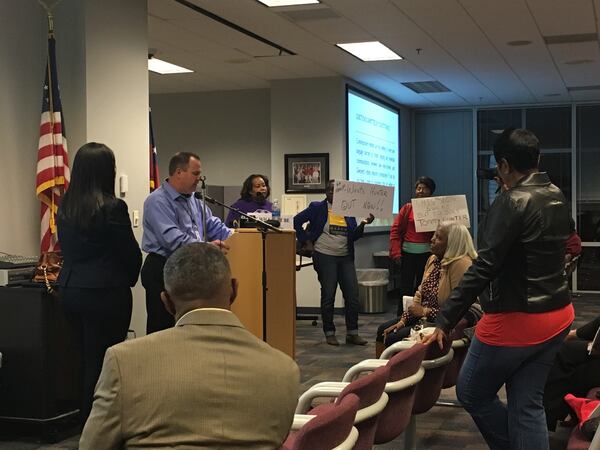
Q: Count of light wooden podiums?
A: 1